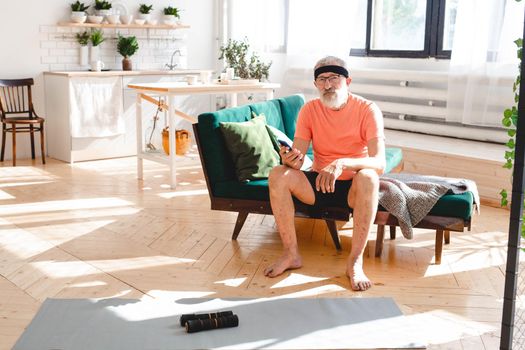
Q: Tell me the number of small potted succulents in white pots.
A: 4